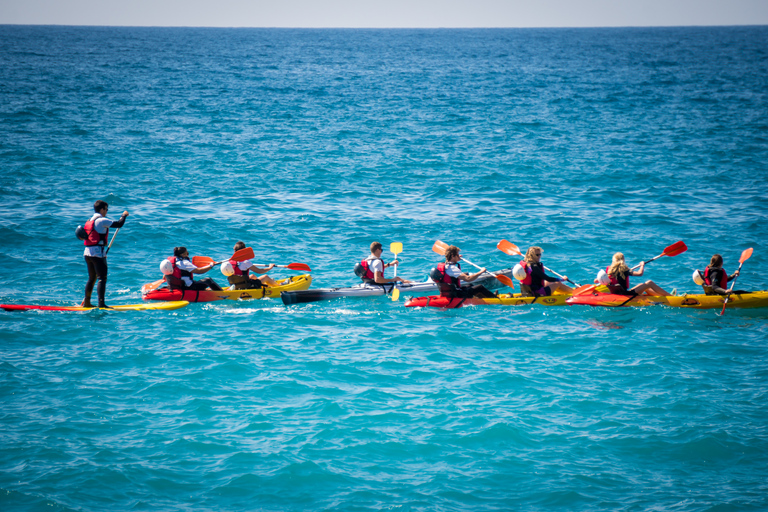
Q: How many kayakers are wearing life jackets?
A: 7